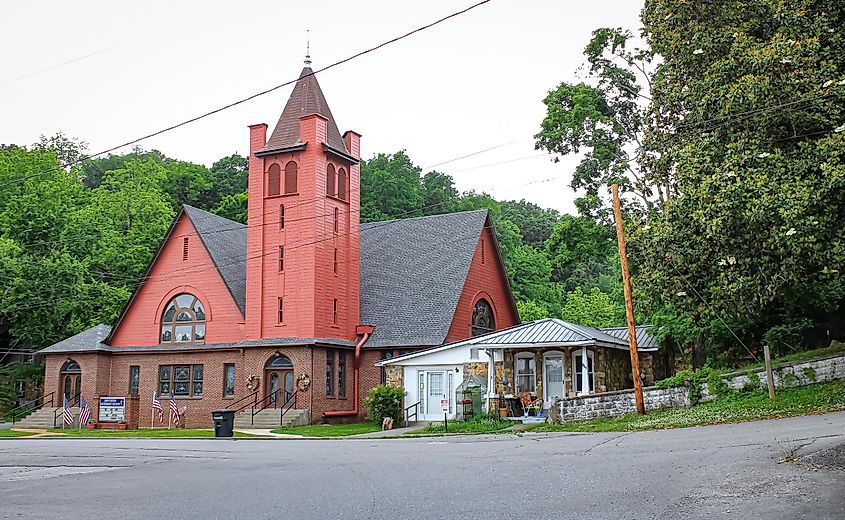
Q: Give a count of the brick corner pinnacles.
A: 3